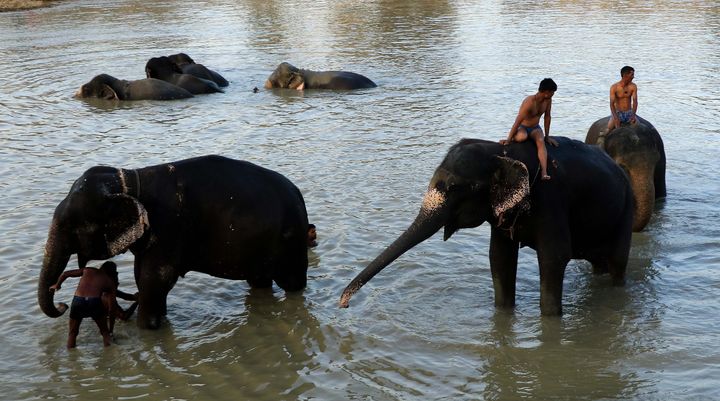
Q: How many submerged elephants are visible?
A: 4